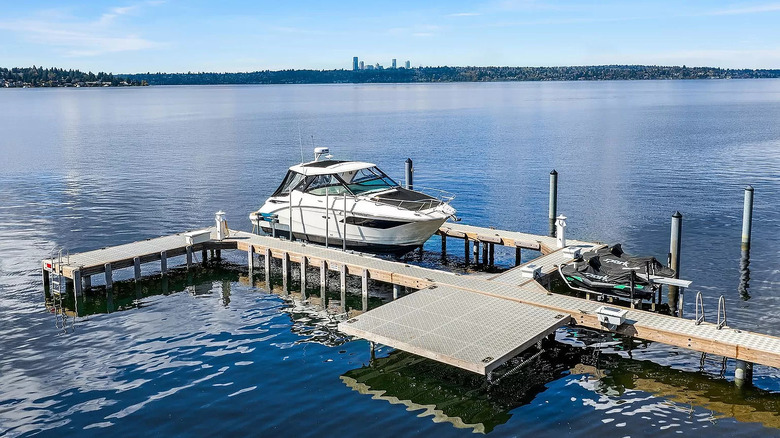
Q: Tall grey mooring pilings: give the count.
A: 4